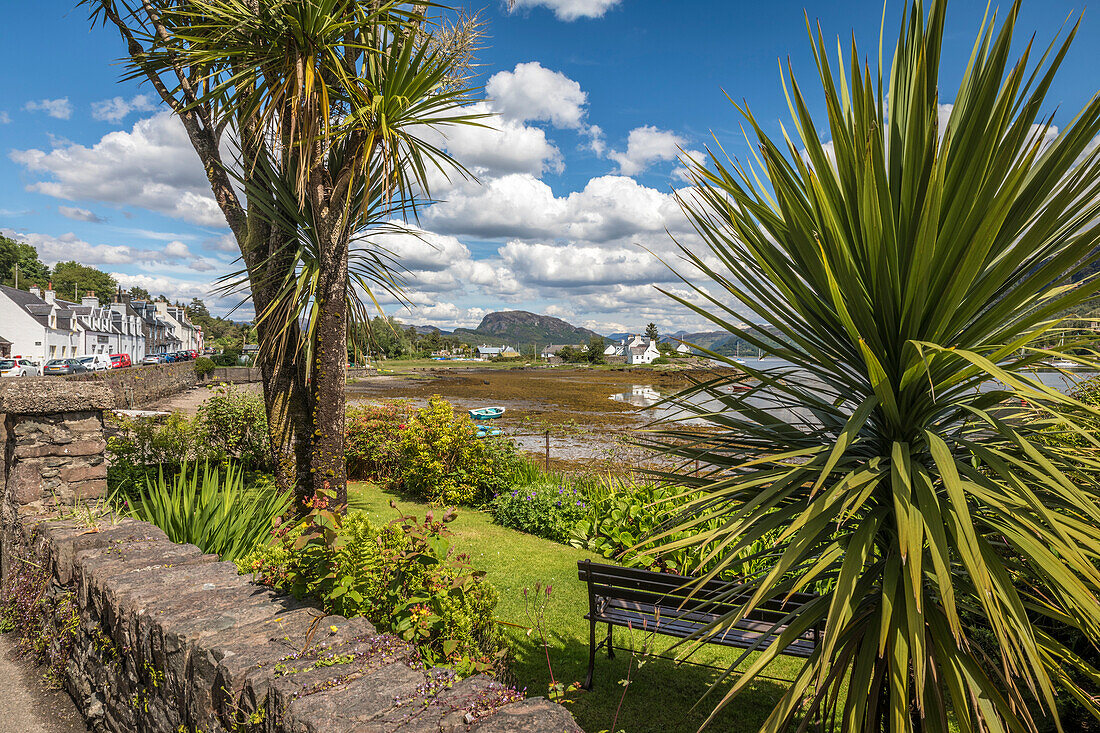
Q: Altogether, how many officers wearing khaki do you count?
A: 0